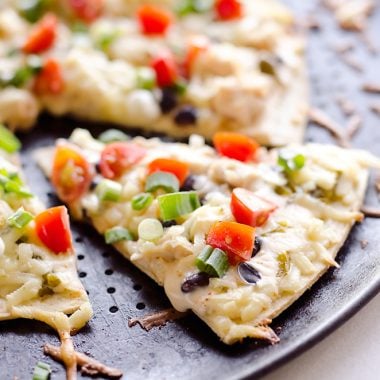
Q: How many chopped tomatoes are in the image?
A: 14